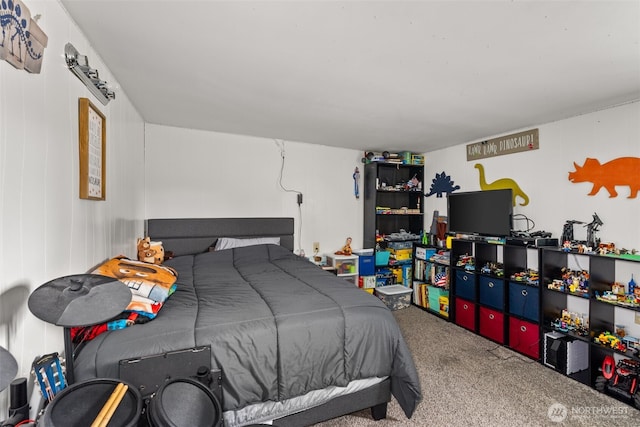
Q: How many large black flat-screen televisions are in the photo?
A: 1